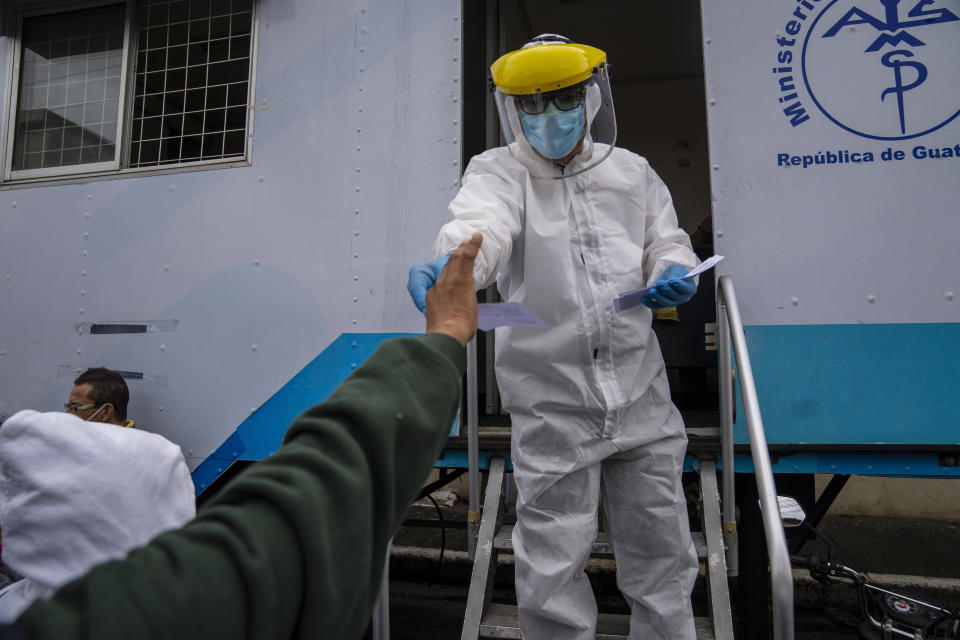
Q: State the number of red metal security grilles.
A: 0